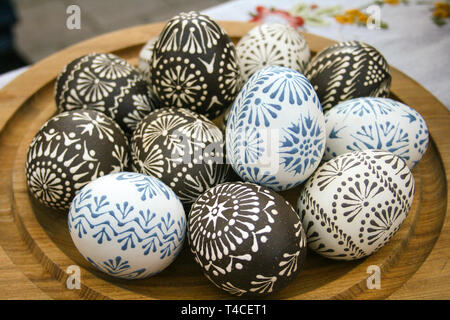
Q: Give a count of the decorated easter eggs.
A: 12